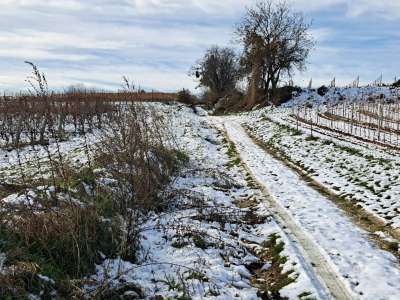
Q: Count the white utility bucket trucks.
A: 0